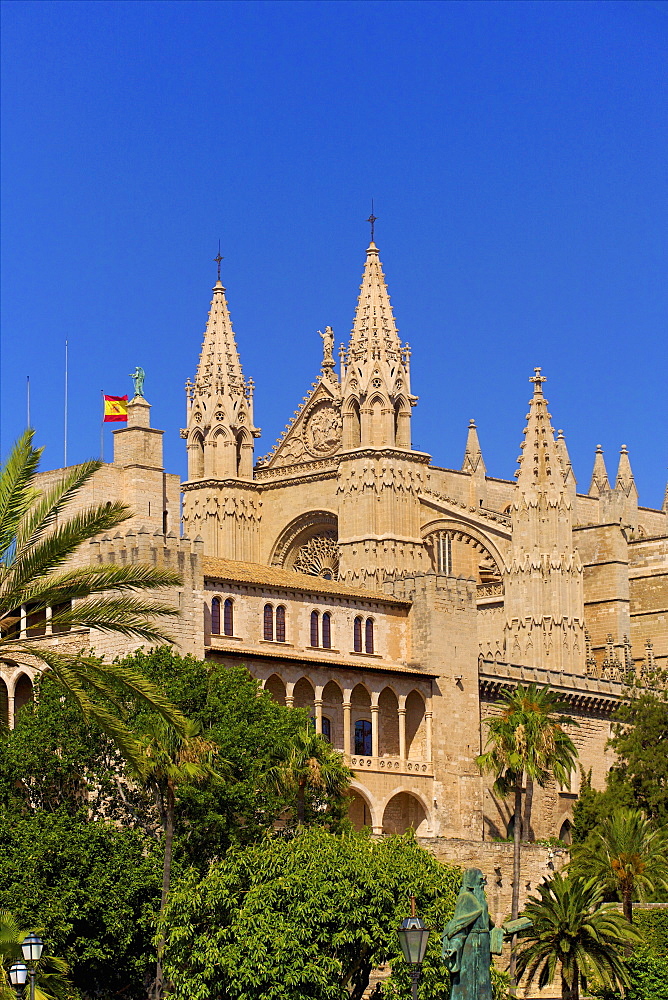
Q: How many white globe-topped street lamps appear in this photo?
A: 2